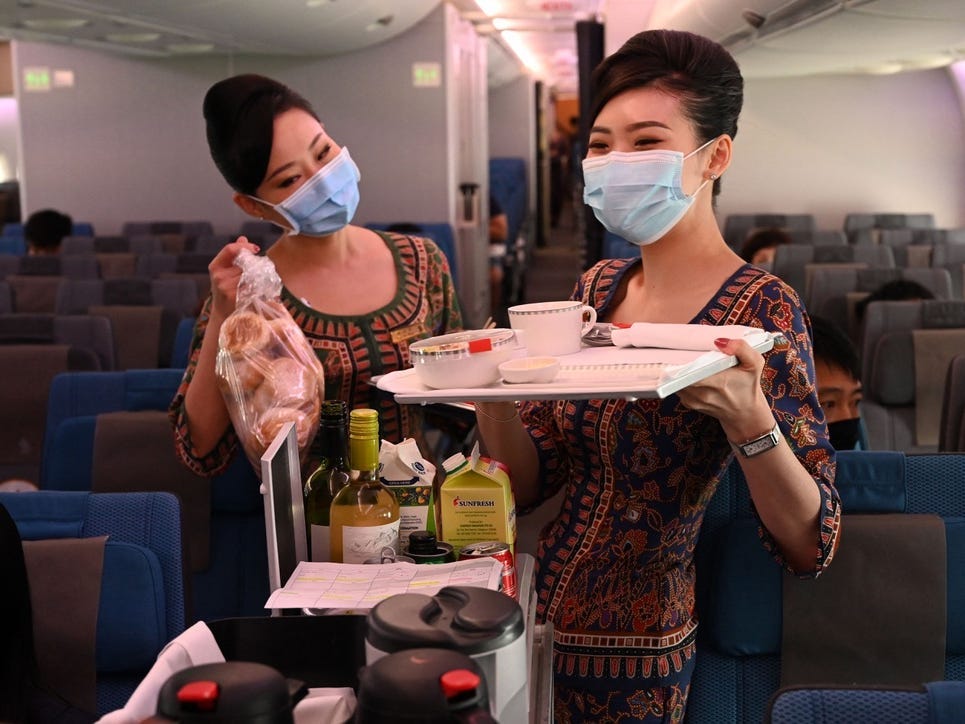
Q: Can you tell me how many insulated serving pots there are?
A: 3